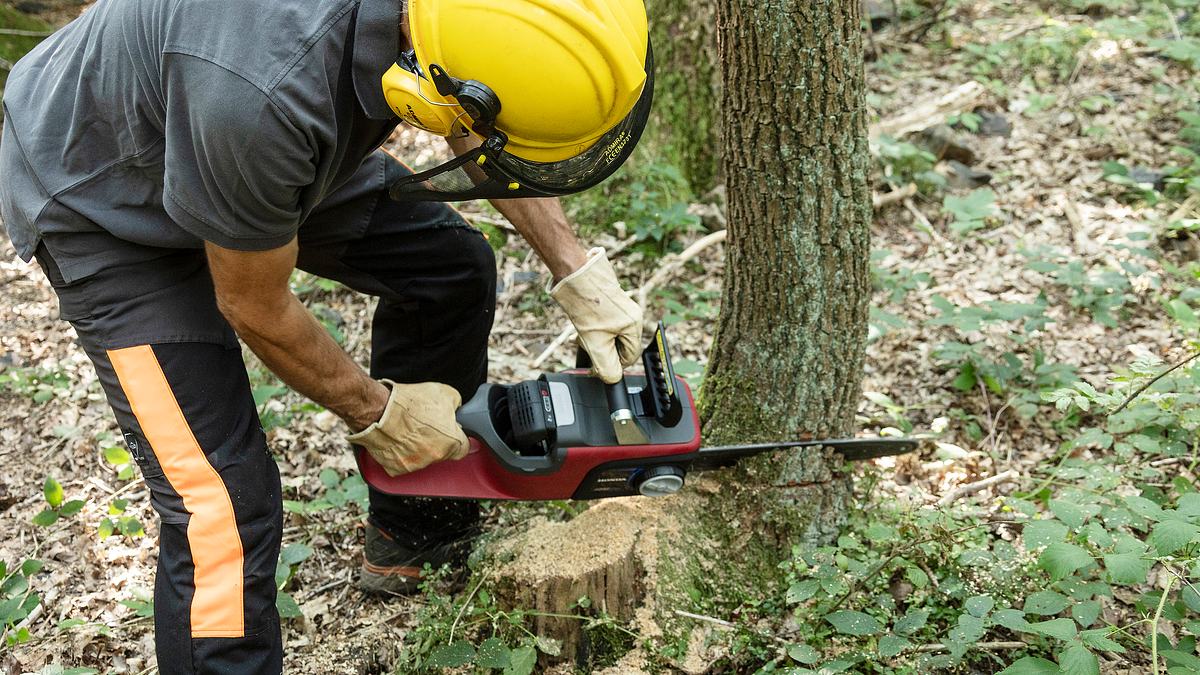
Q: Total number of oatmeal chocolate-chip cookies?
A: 0